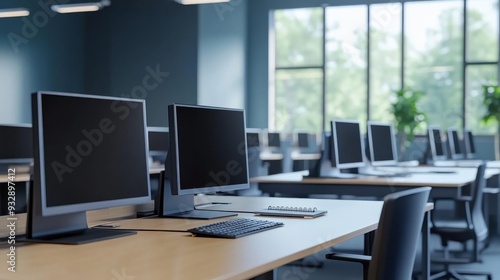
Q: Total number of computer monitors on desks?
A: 12